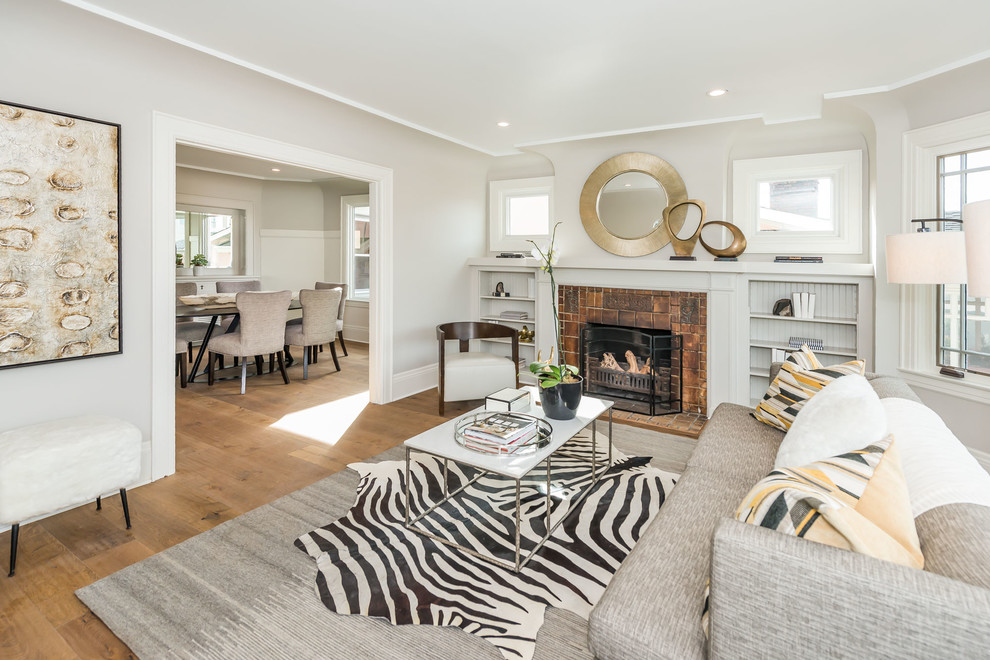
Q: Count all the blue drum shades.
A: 0